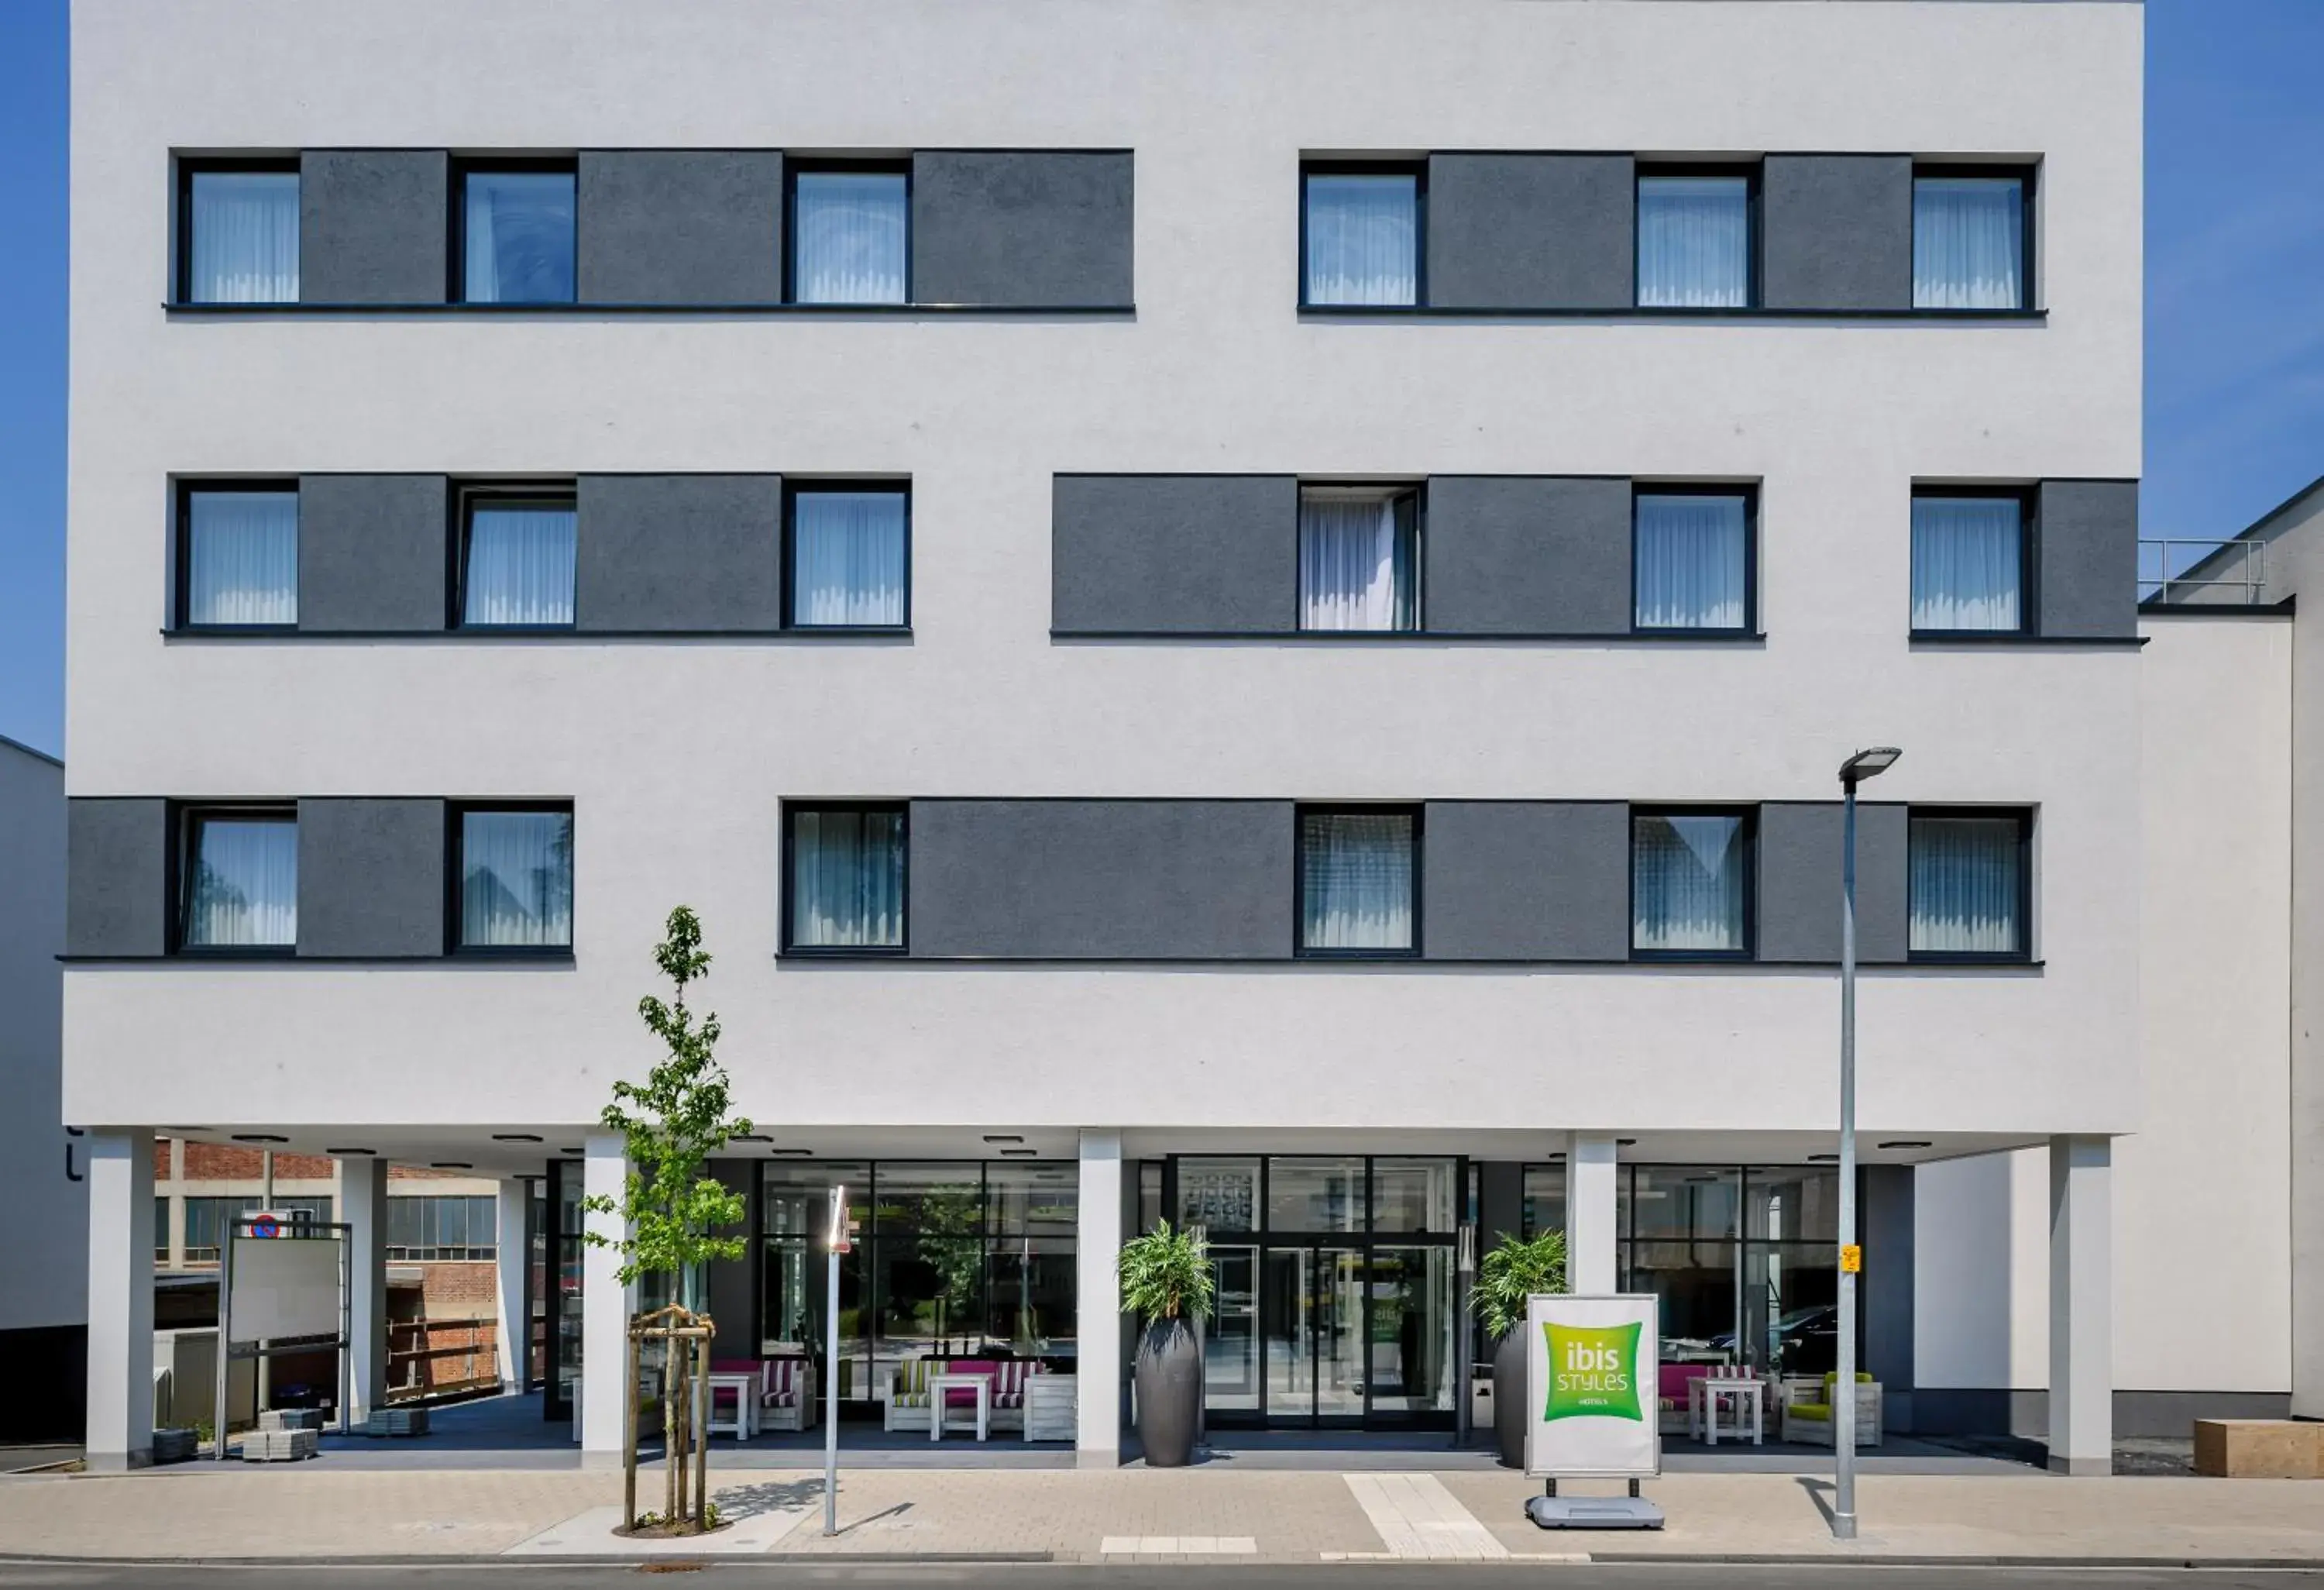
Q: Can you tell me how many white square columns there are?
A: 7